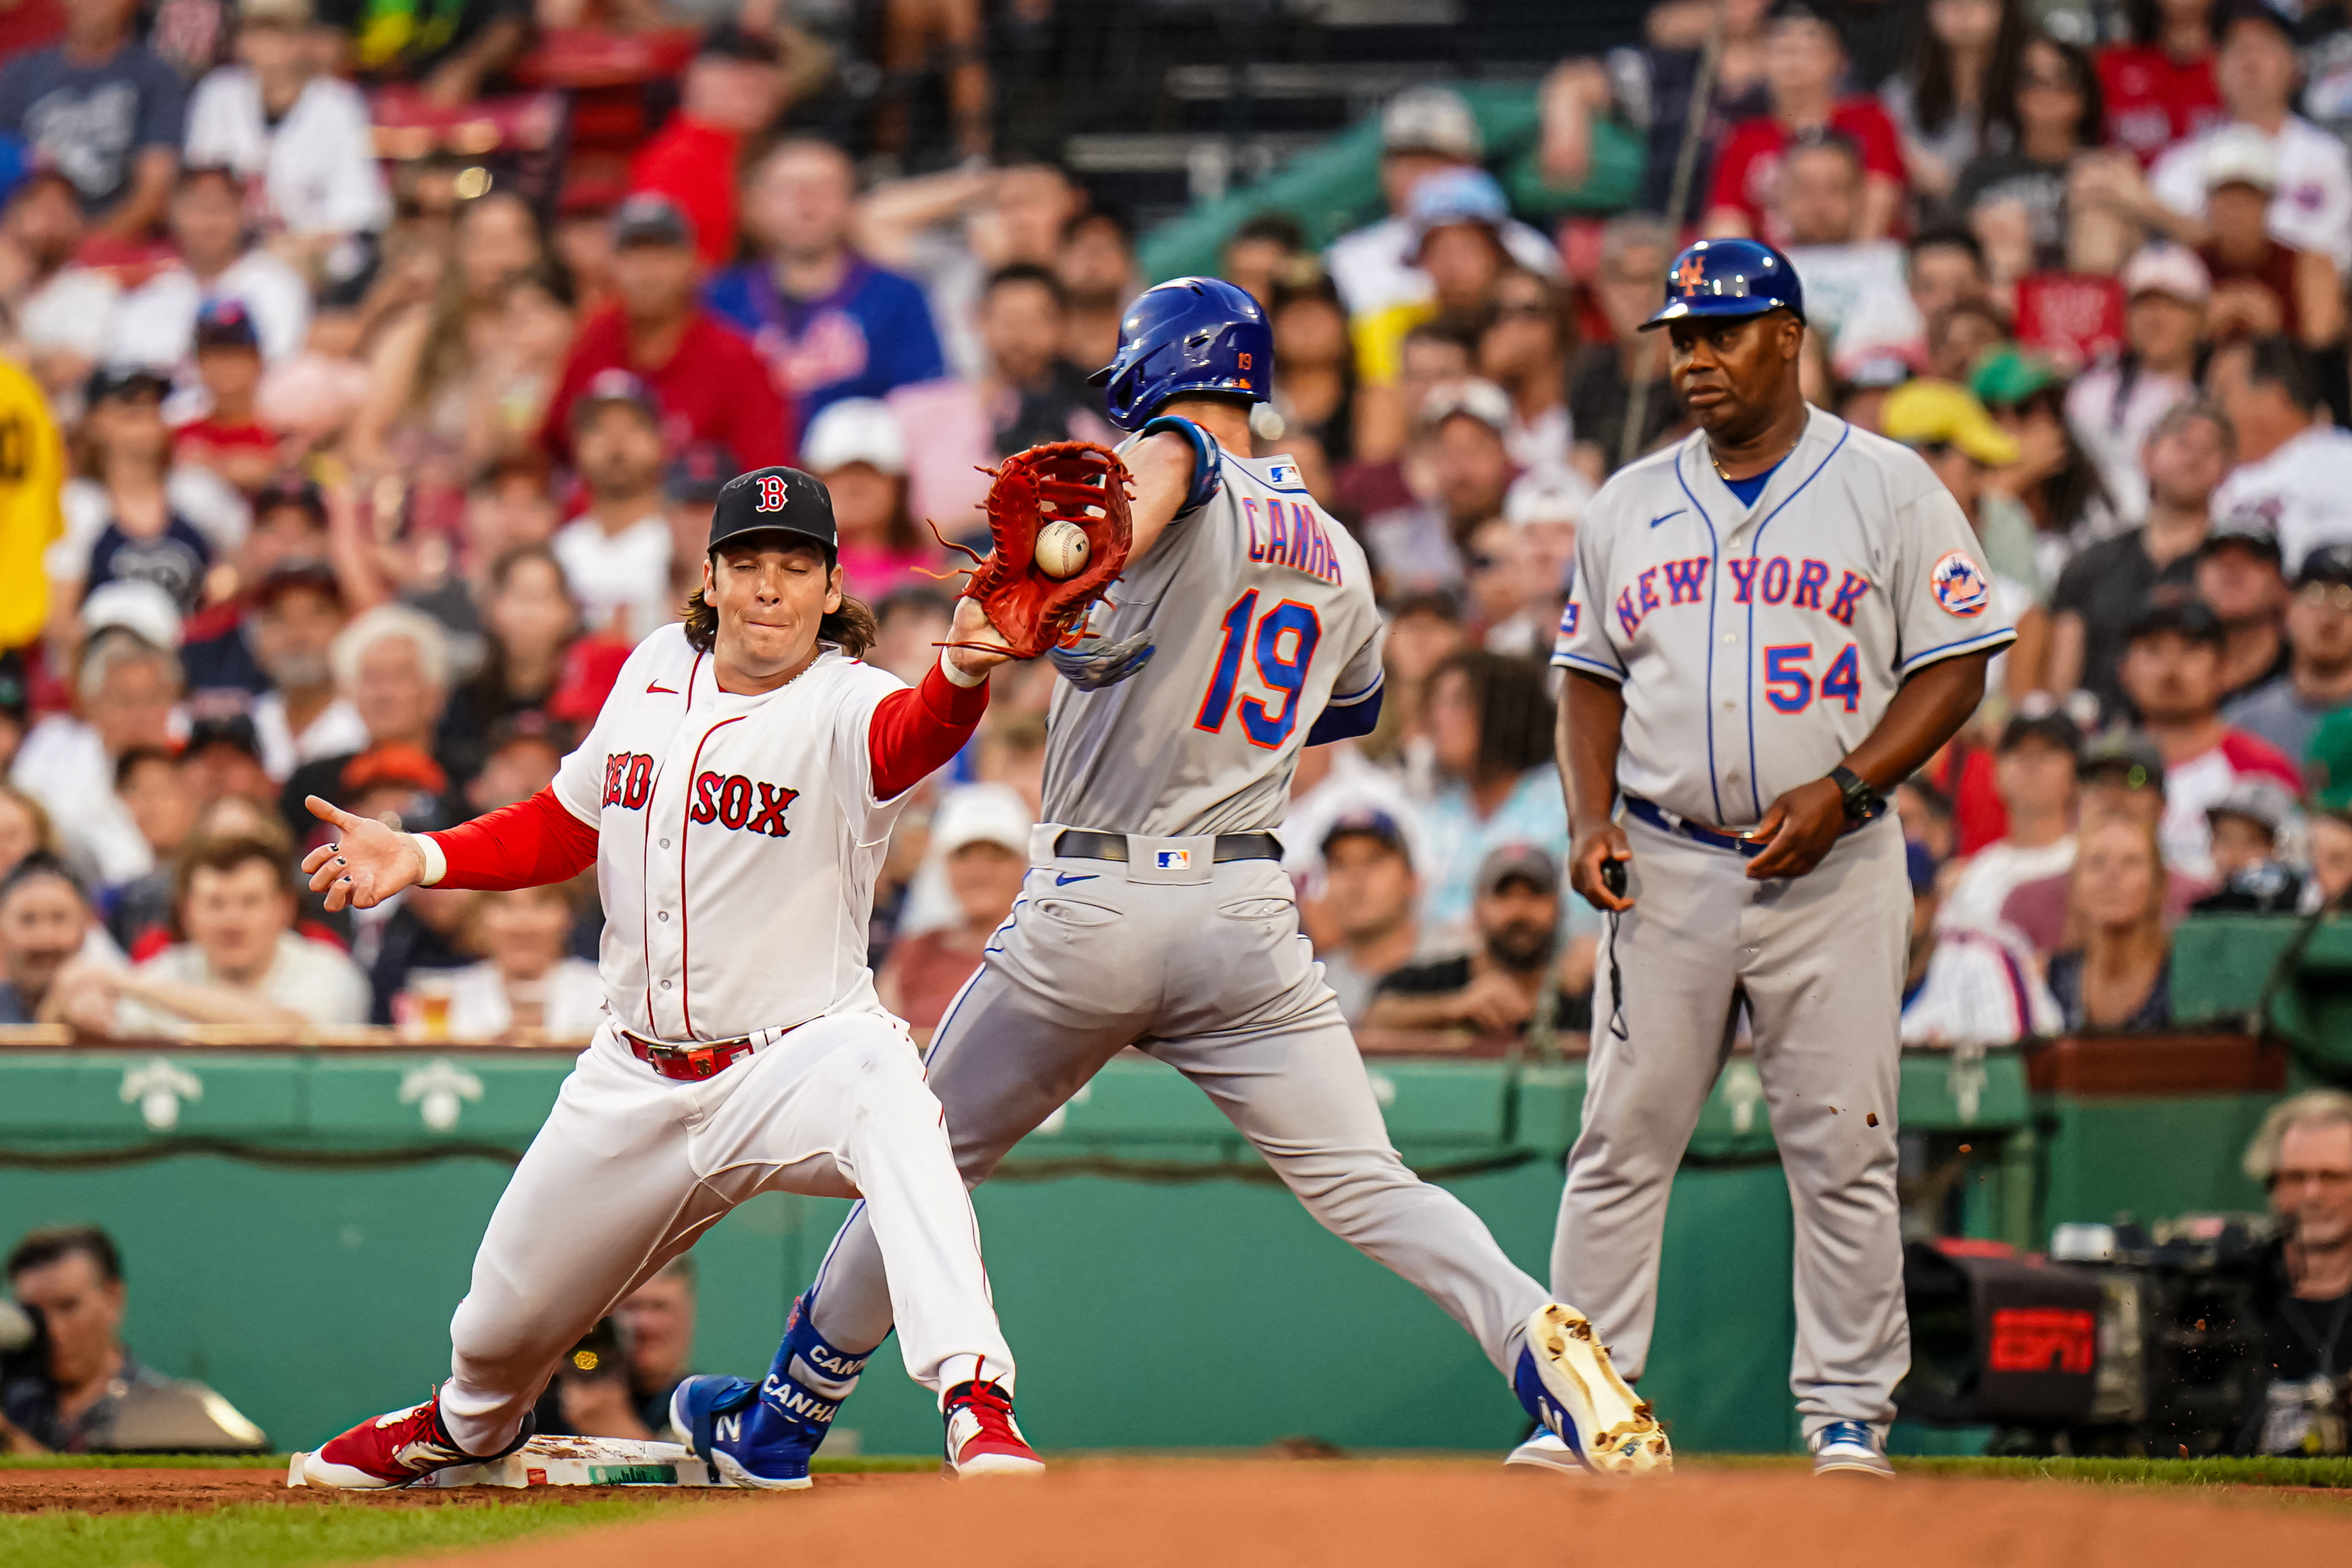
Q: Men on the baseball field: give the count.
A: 3